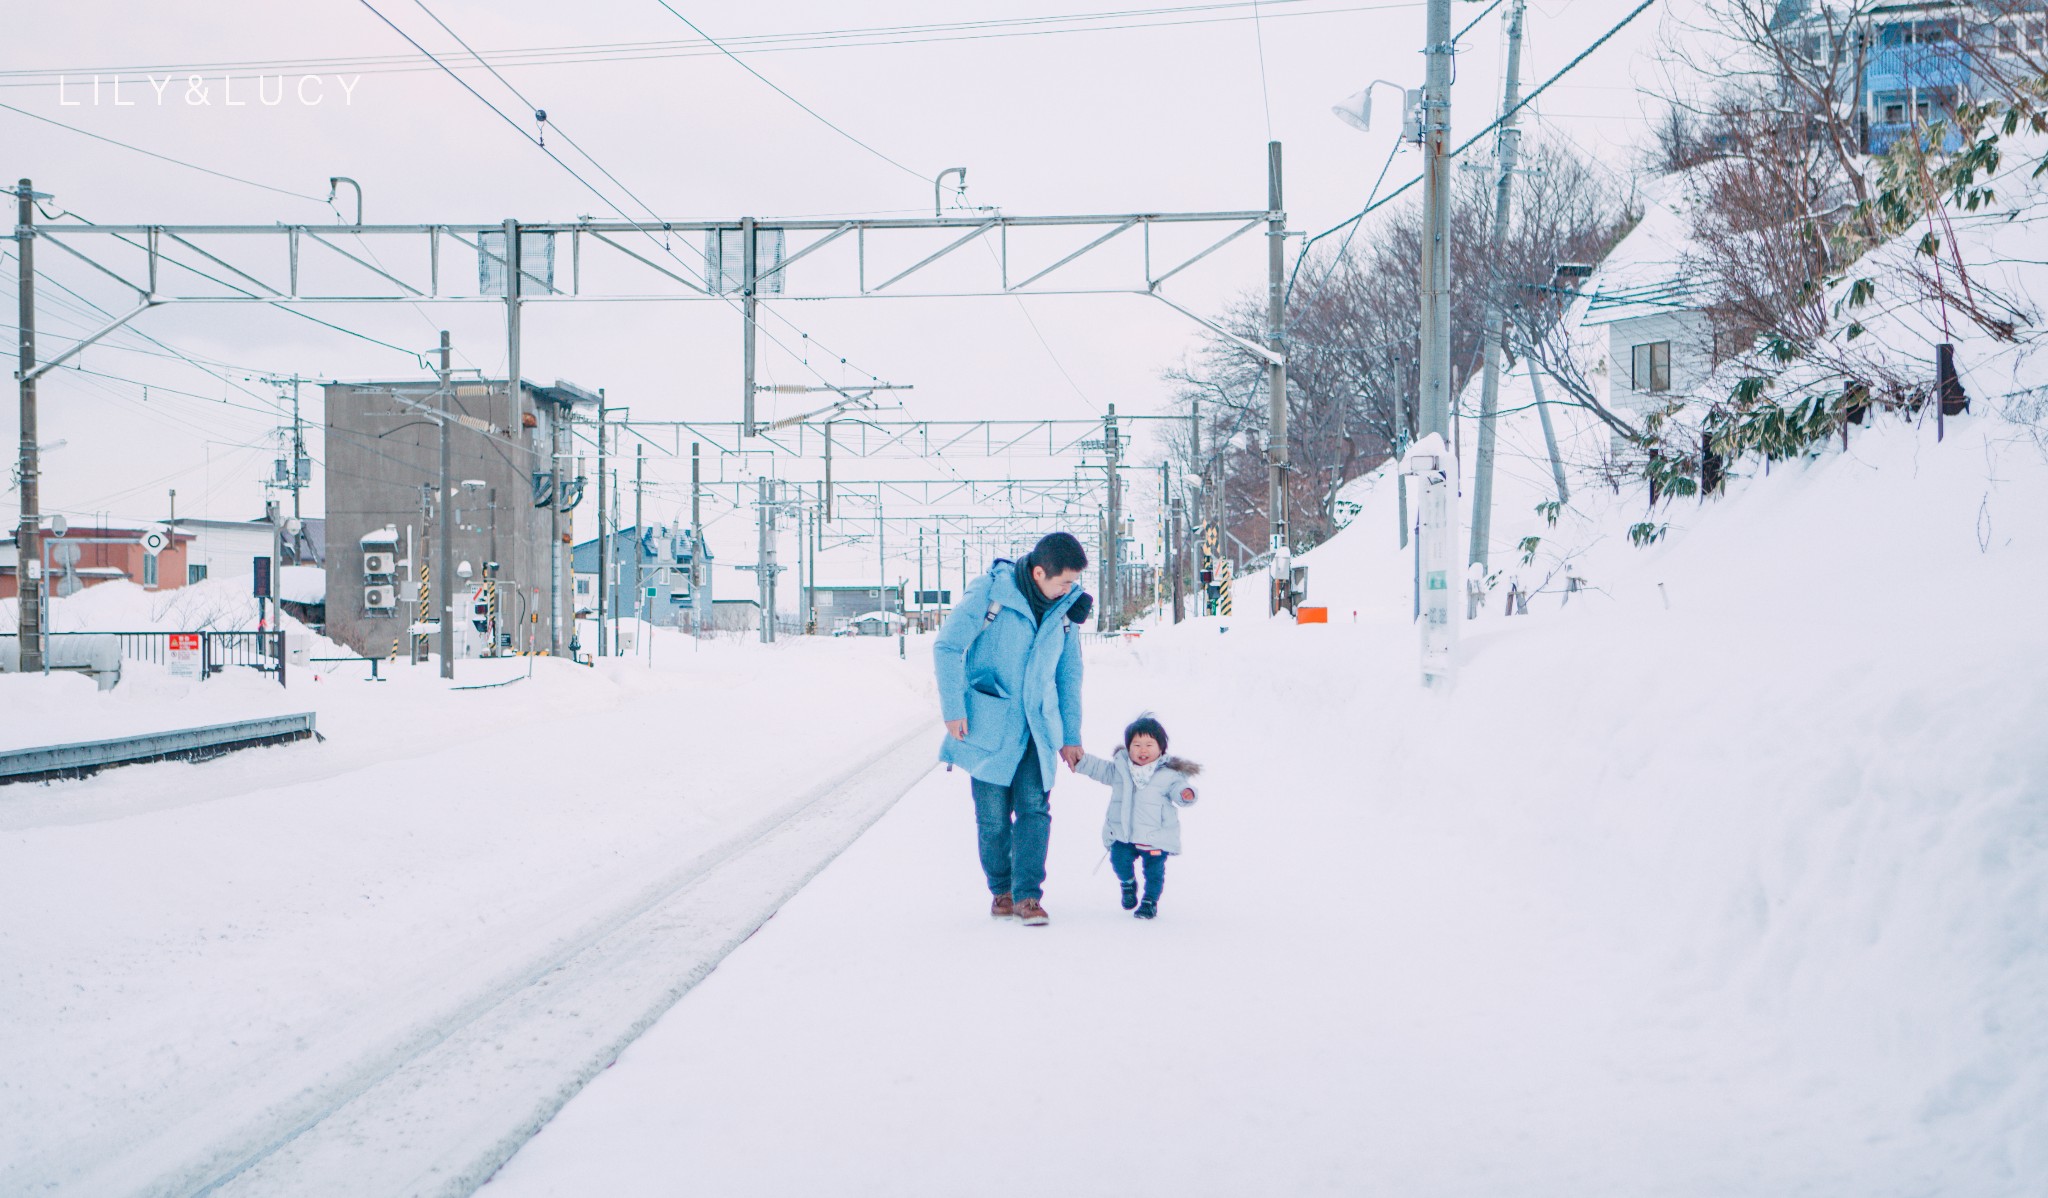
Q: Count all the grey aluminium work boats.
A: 0